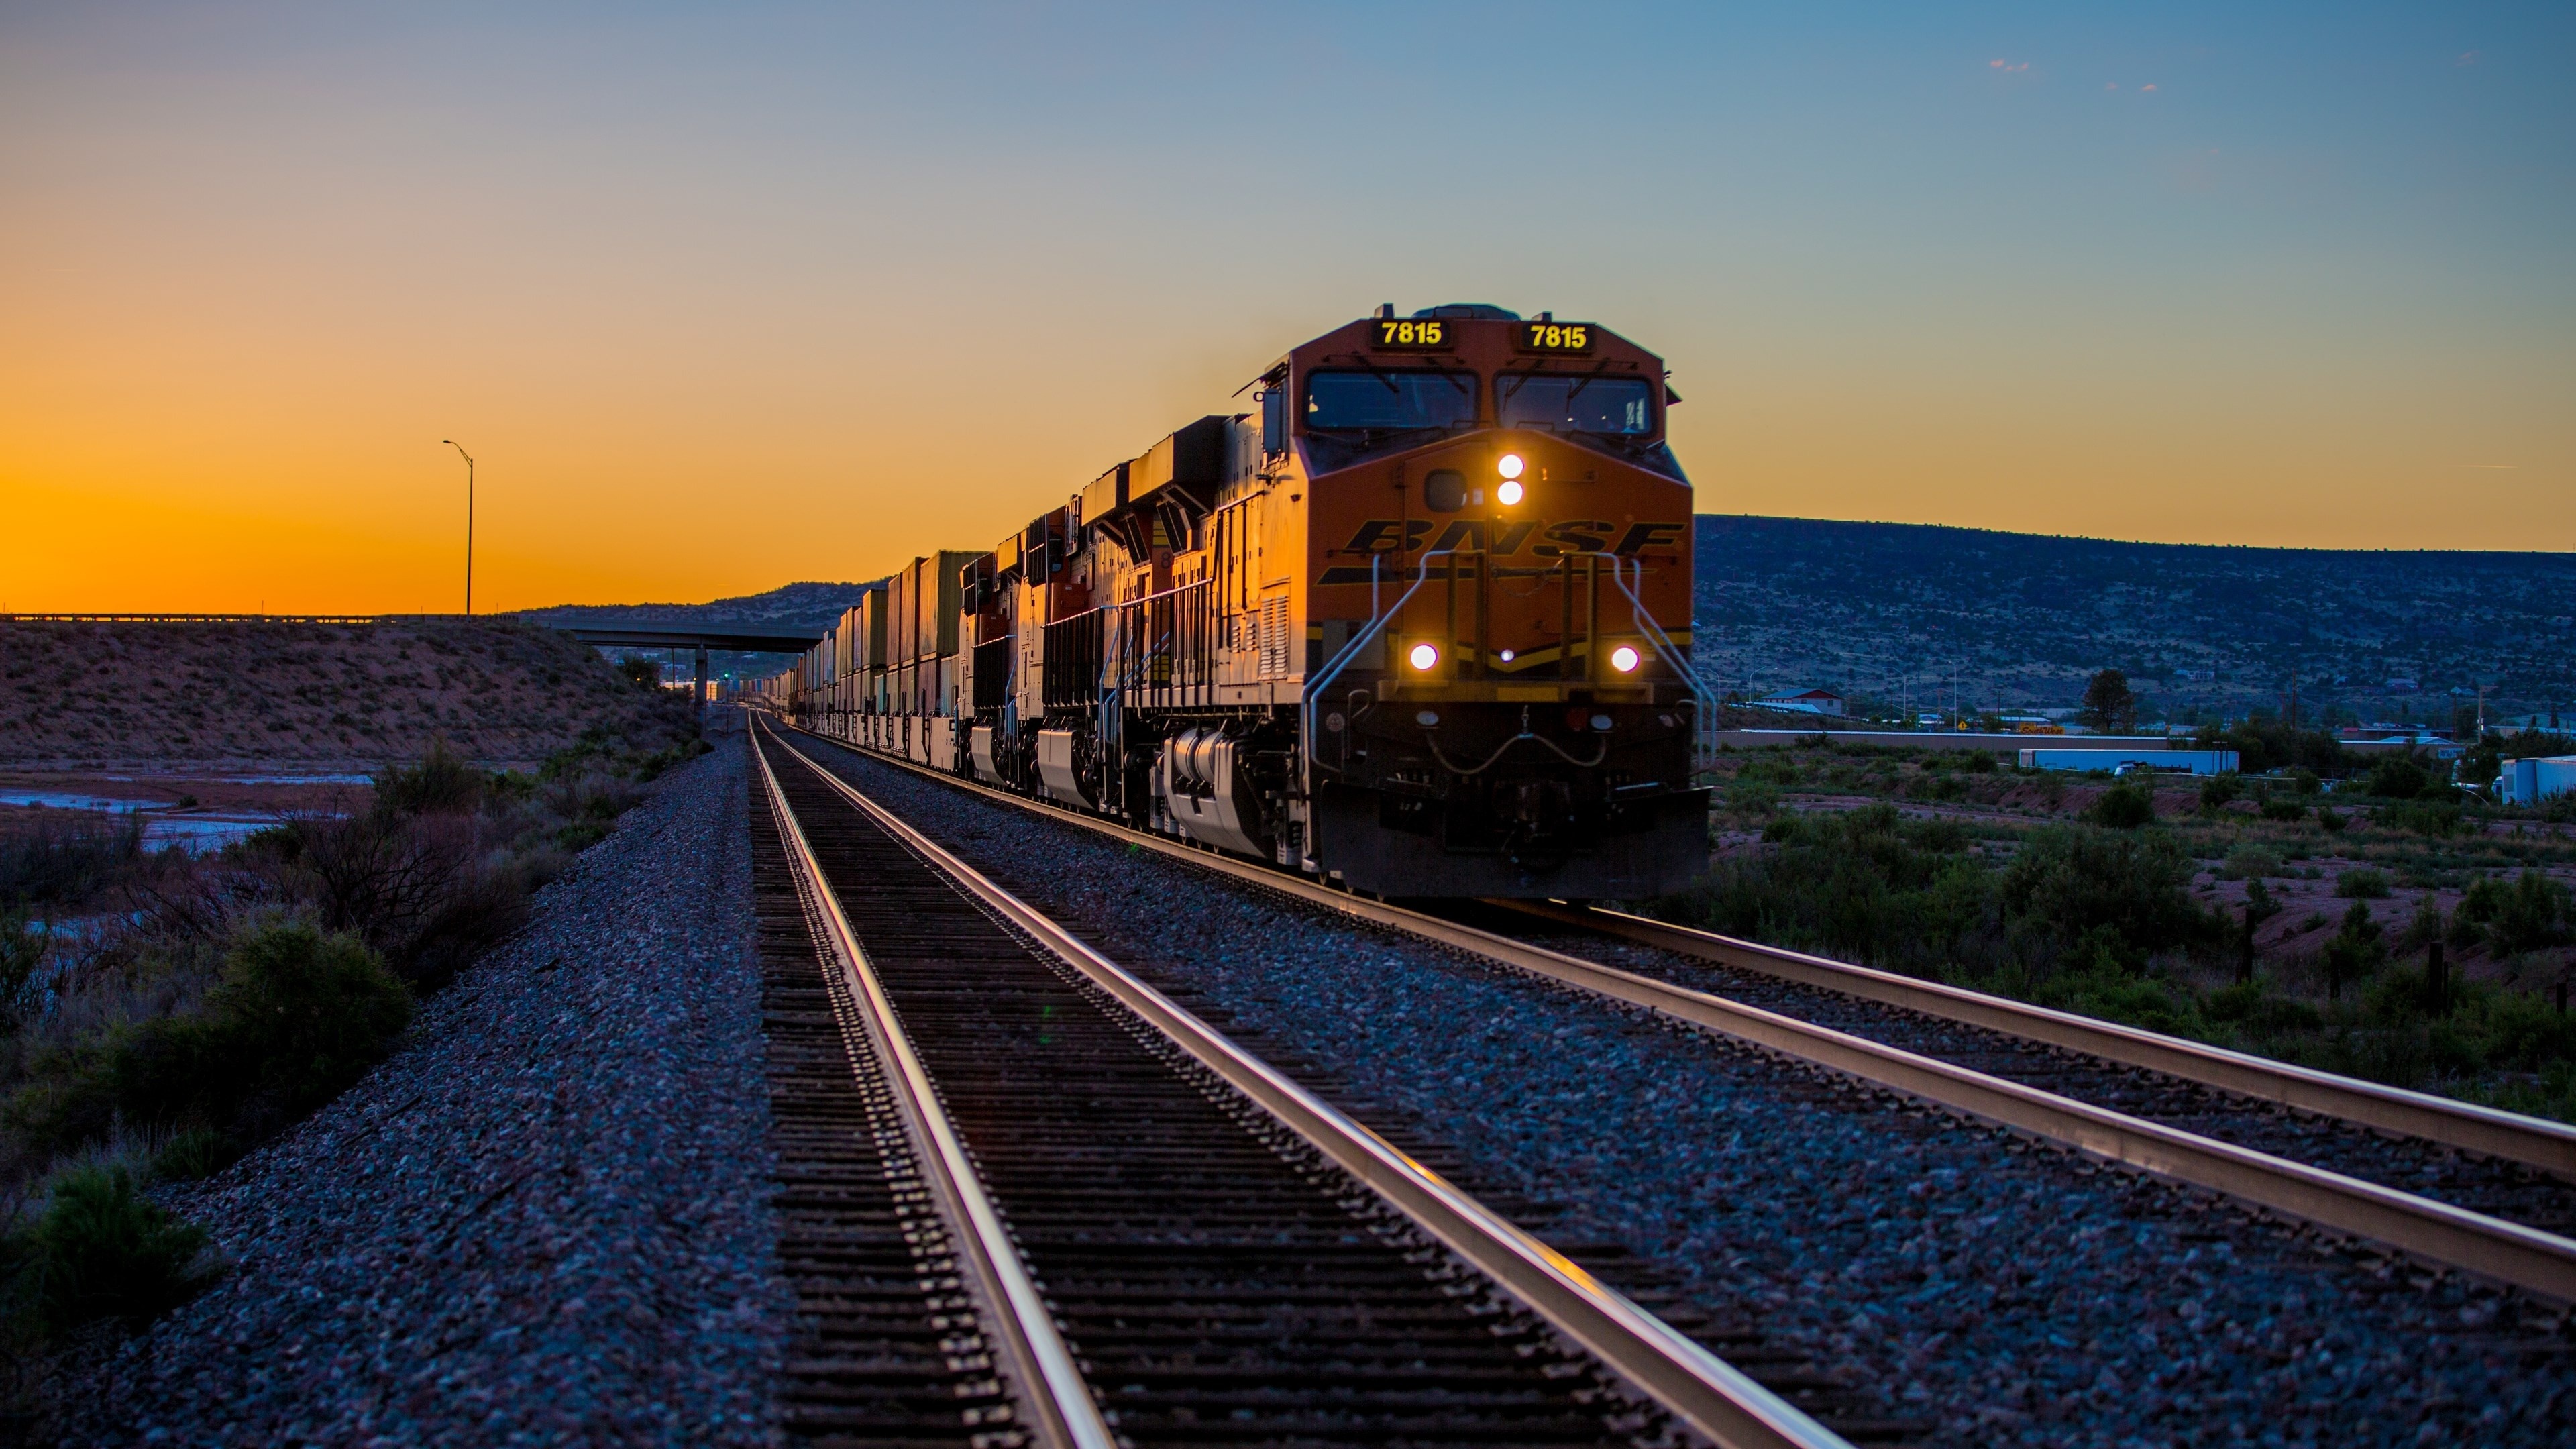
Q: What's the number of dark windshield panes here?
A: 2